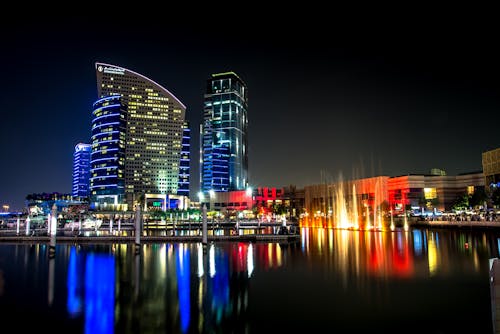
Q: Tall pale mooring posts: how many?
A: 3